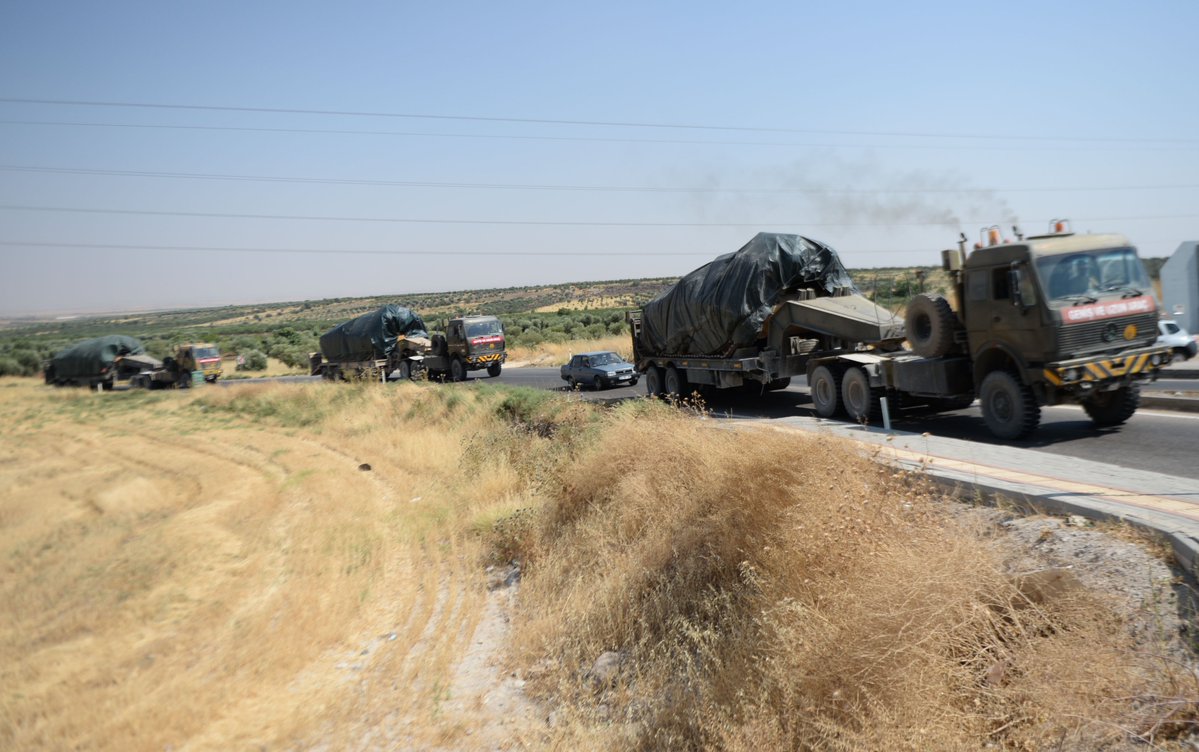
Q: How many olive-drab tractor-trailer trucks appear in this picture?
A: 3